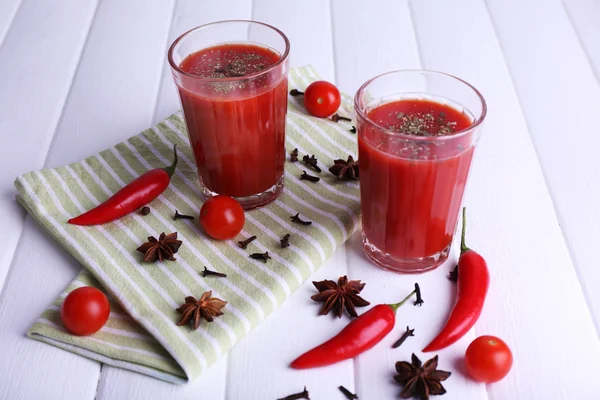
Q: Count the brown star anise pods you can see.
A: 5